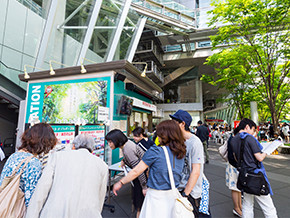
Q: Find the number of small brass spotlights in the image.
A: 4